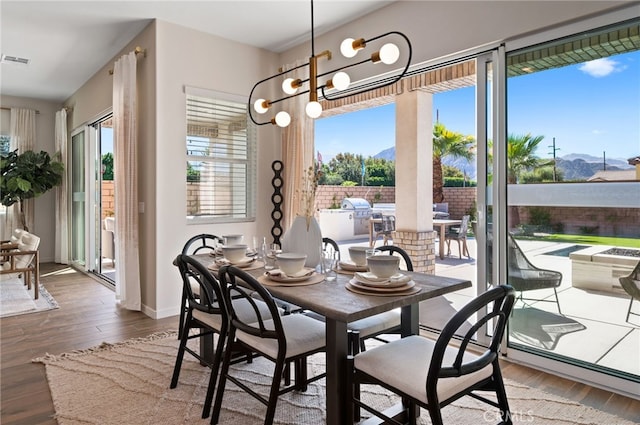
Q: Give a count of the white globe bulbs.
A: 7